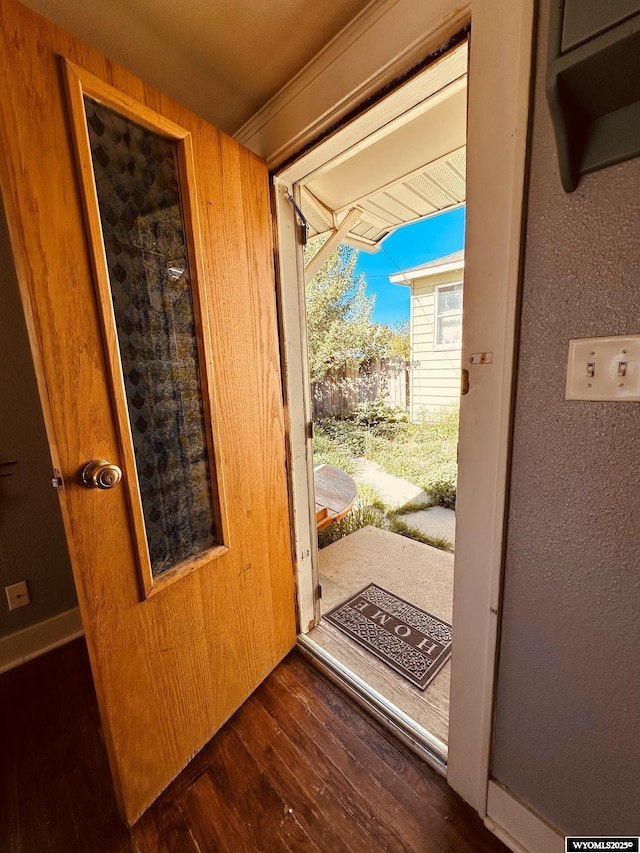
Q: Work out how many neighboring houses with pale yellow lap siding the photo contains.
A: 1